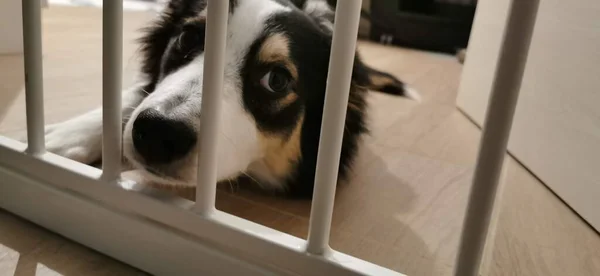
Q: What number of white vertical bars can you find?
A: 5